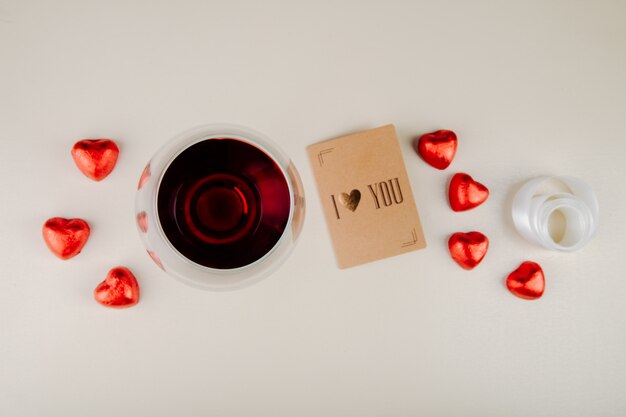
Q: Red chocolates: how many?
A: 7